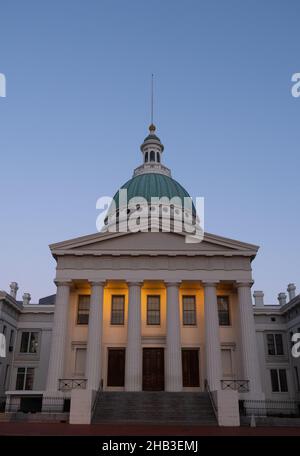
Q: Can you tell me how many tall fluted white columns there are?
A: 6